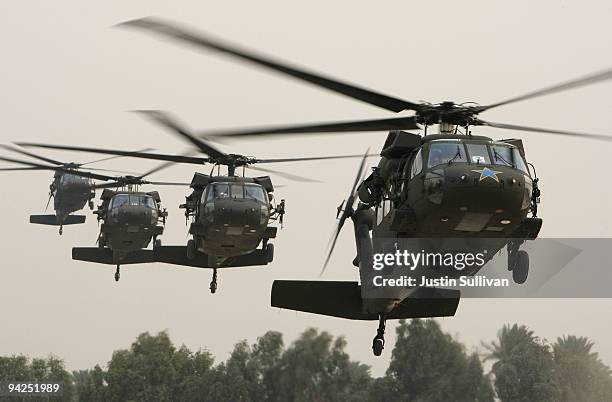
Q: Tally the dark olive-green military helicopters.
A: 4